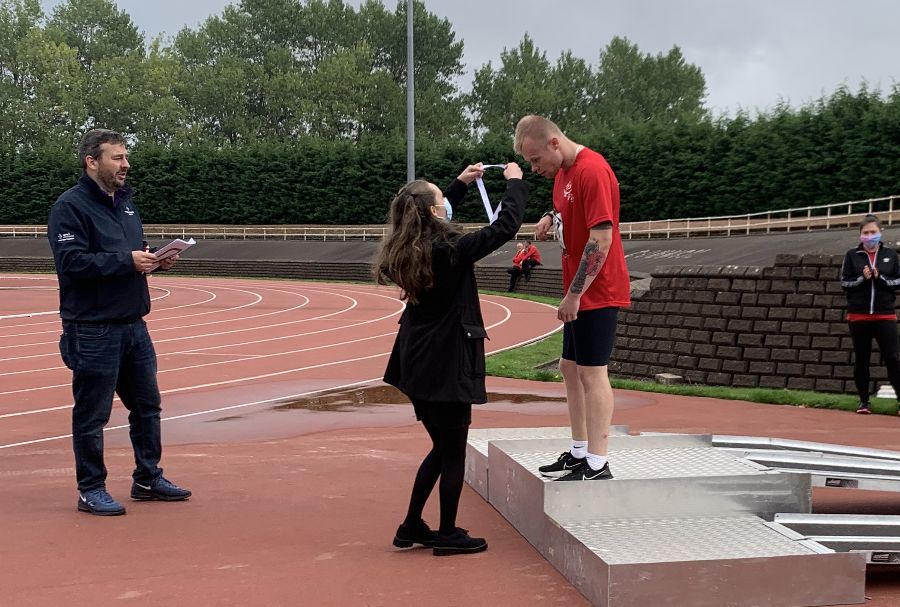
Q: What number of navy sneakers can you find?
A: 2